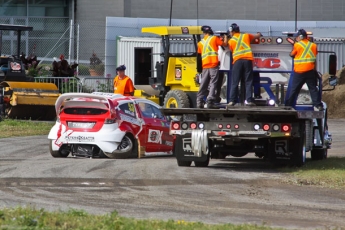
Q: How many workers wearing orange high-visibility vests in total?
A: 4